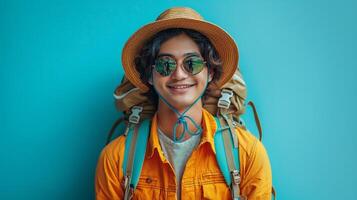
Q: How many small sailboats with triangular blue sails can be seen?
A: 0